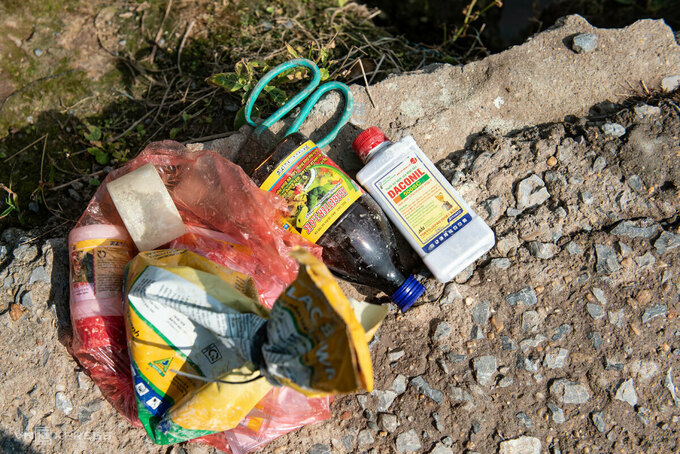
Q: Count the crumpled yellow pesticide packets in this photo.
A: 1